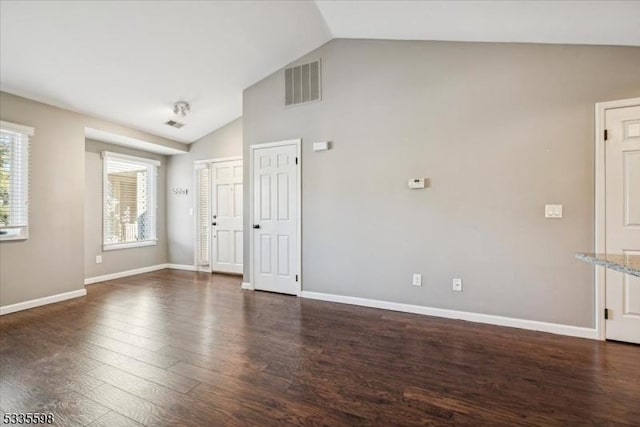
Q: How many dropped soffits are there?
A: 1